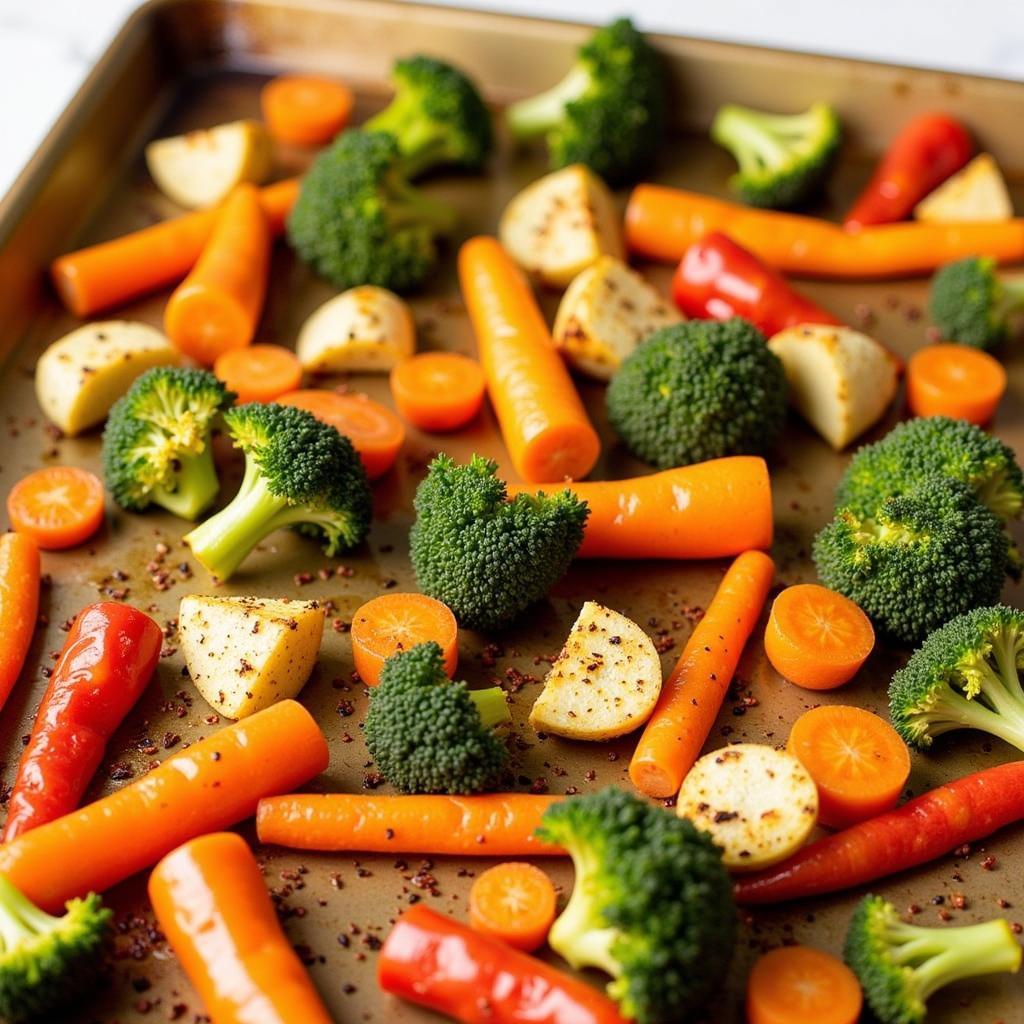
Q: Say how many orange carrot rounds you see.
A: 11